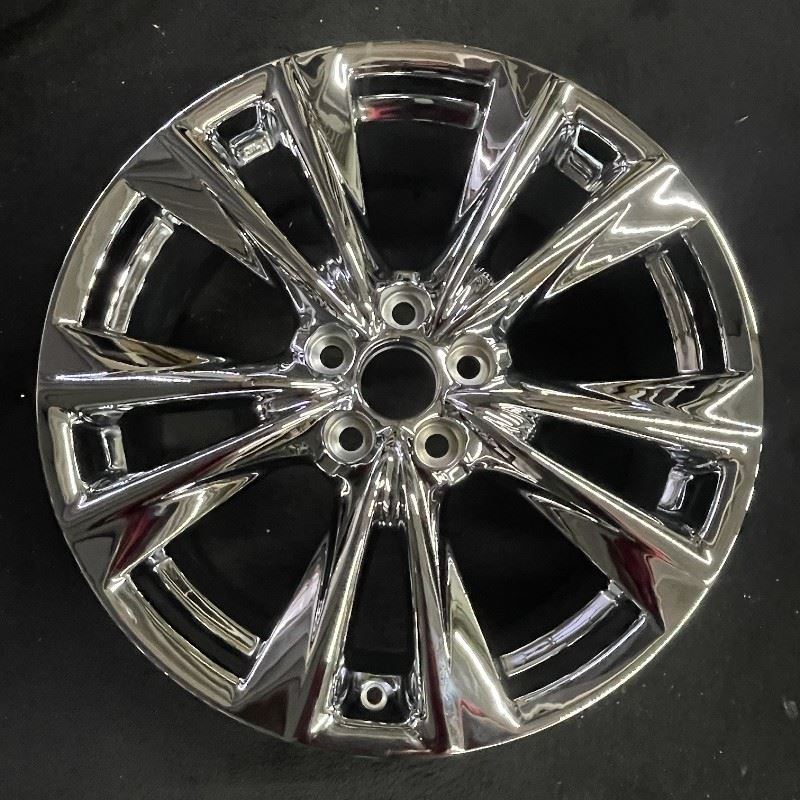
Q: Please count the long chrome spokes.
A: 10